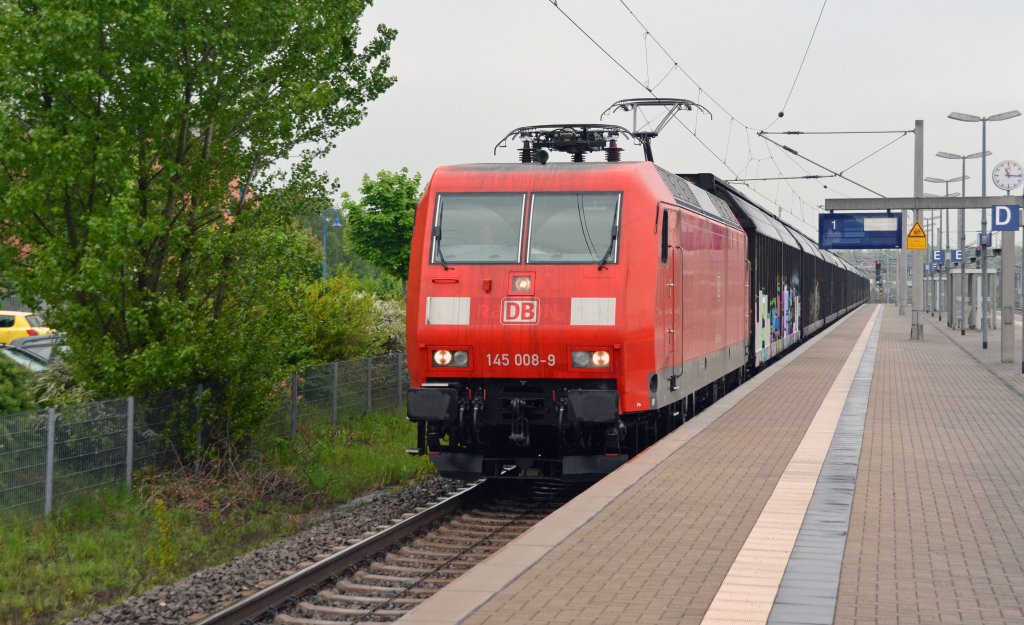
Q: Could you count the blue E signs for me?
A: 2